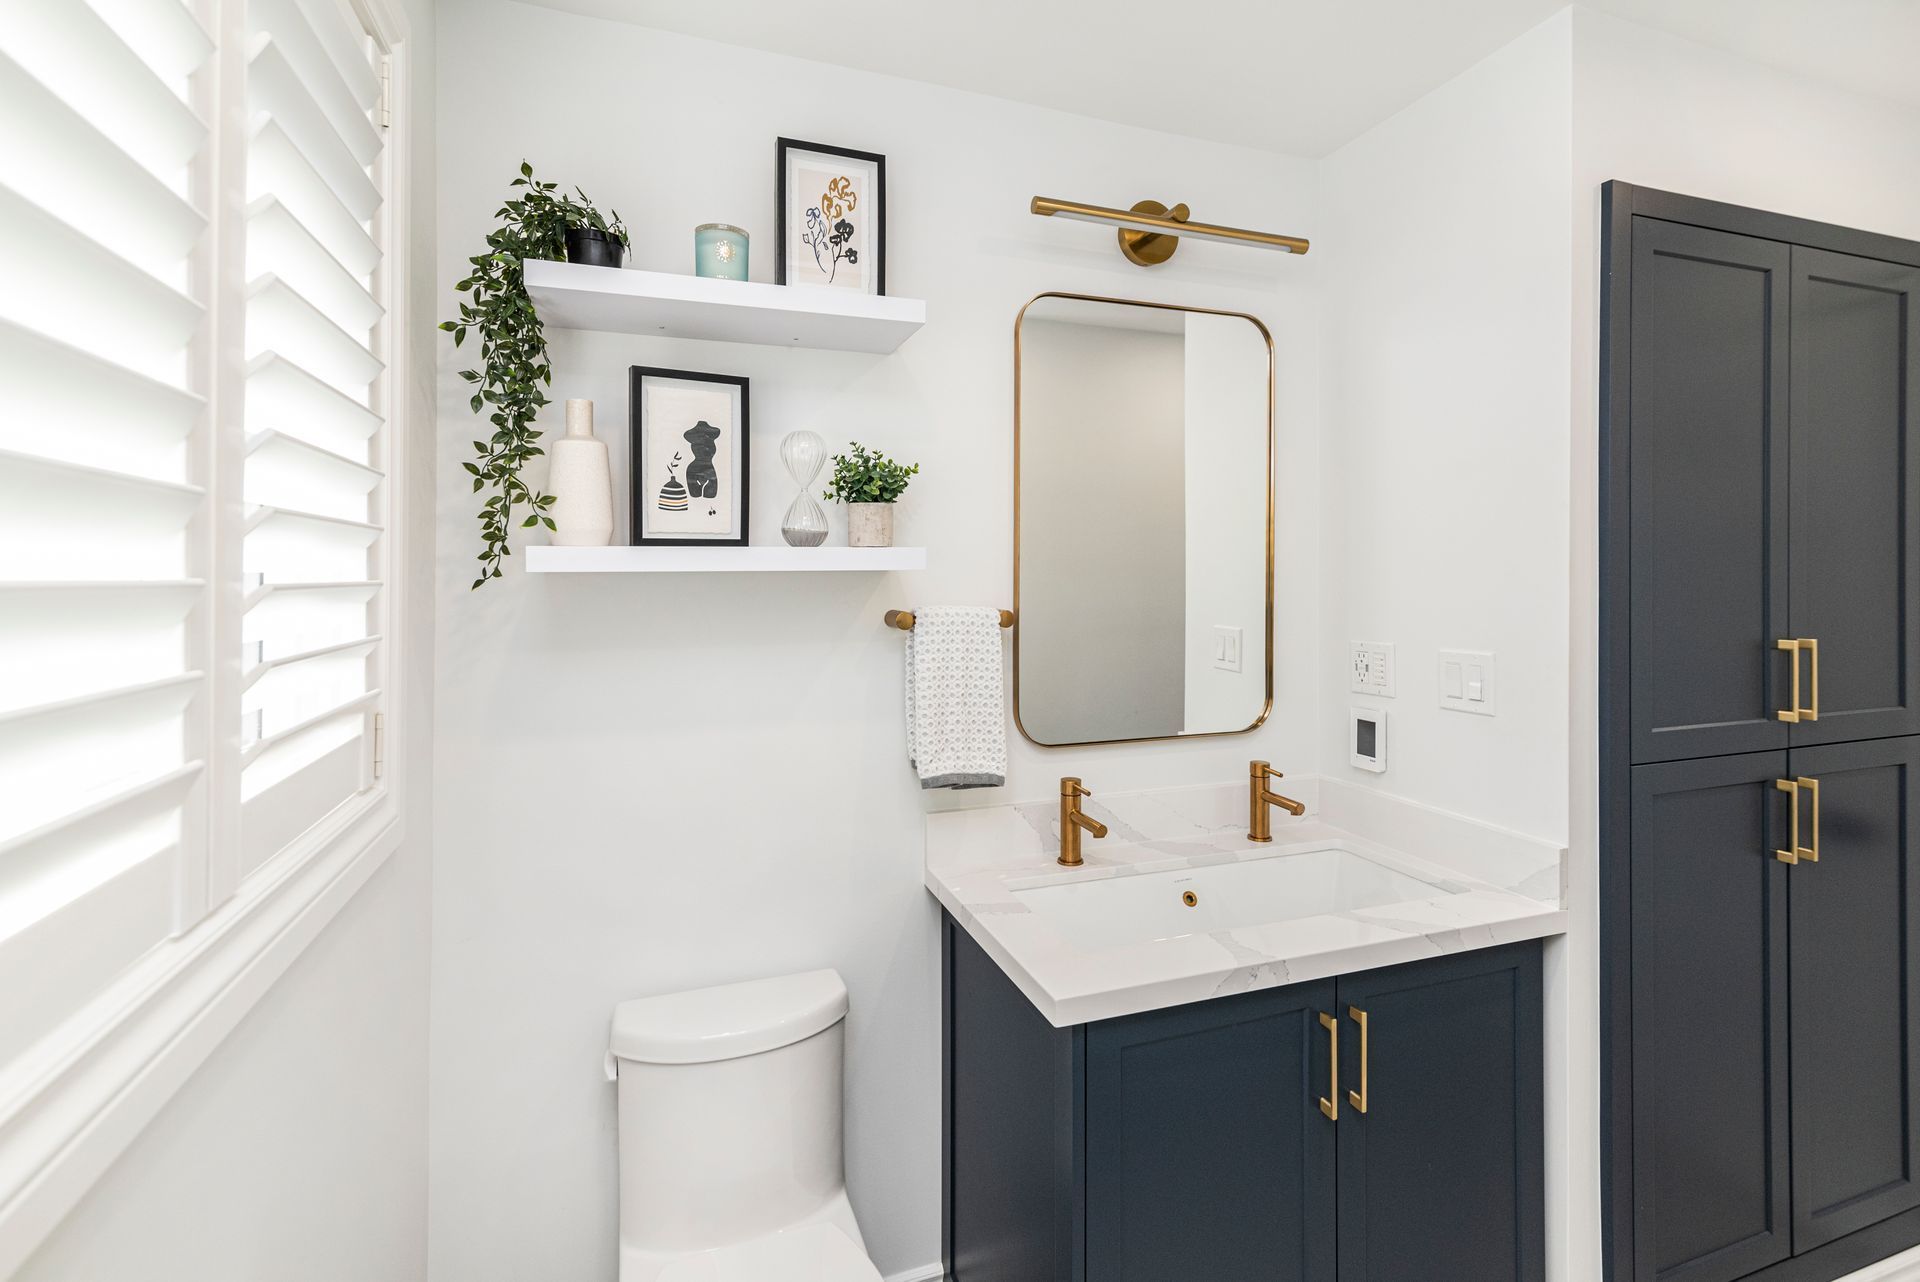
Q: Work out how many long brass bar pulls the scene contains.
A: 6